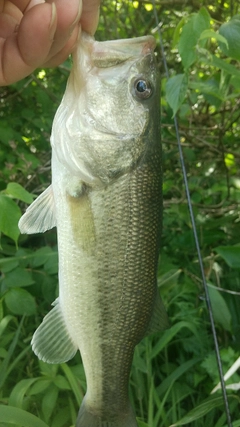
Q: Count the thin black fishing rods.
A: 1